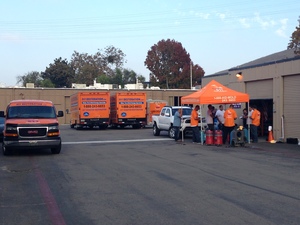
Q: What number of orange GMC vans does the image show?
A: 1